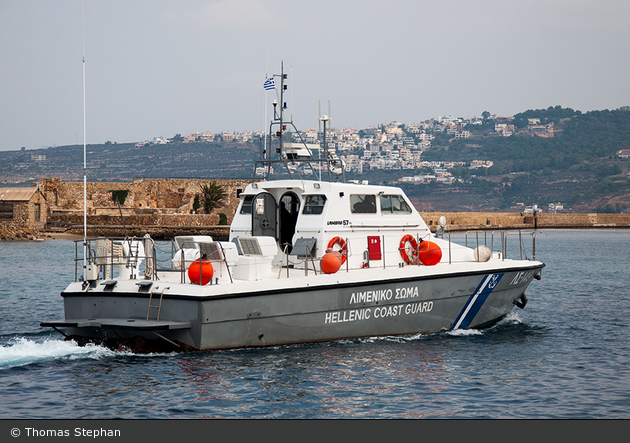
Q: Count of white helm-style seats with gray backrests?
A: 3